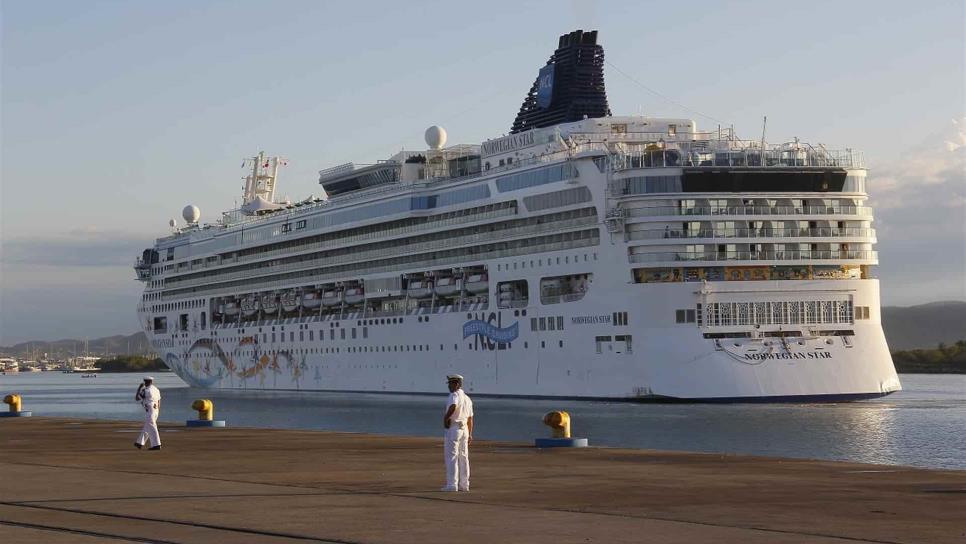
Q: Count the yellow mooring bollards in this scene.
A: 3